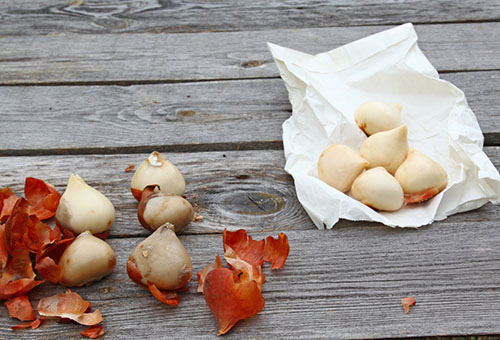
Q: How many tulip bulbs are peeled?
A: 10